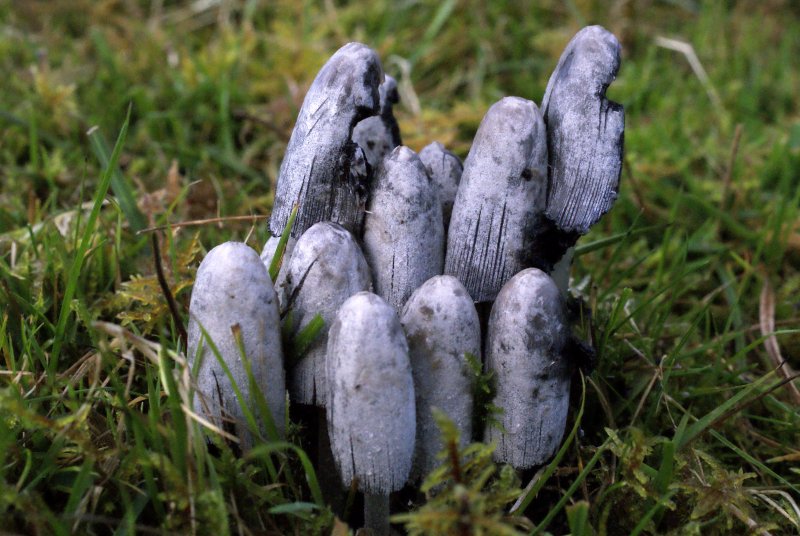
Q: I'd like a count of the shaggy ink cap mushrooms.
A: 11